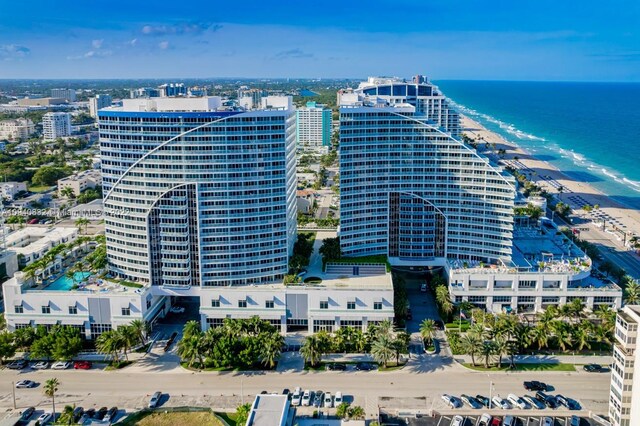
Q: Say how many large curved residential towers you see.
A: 2